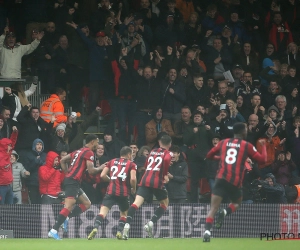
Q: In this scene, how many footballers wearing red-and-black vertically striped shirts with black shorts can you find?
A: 4